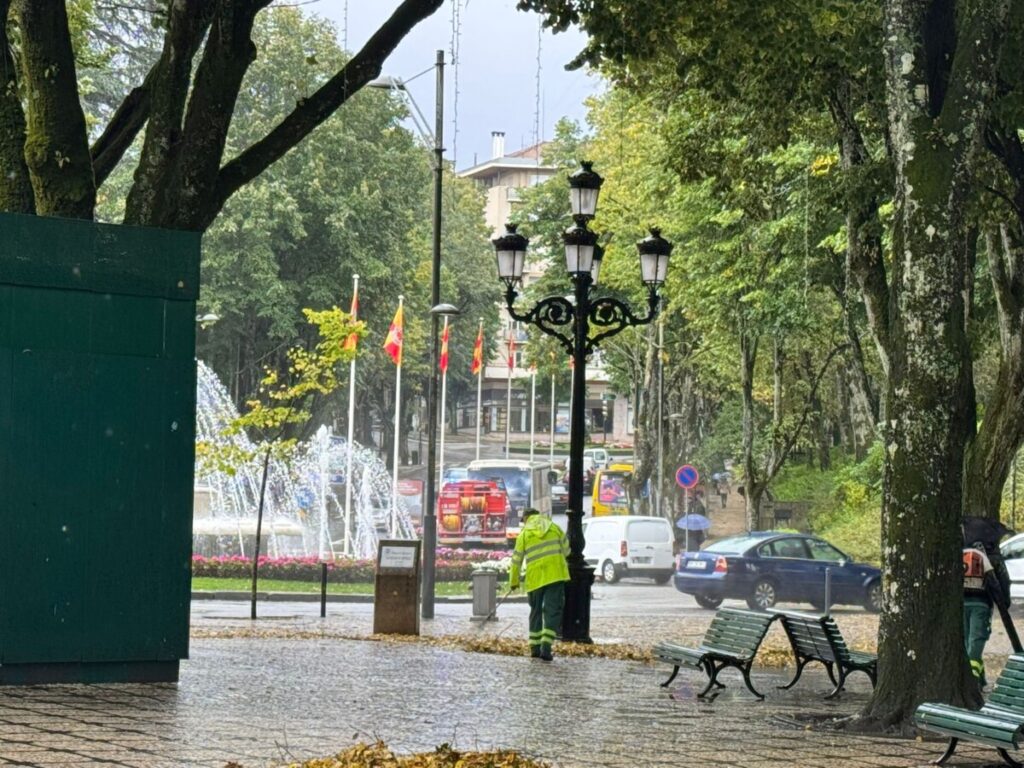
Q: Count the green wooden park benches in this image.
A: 3